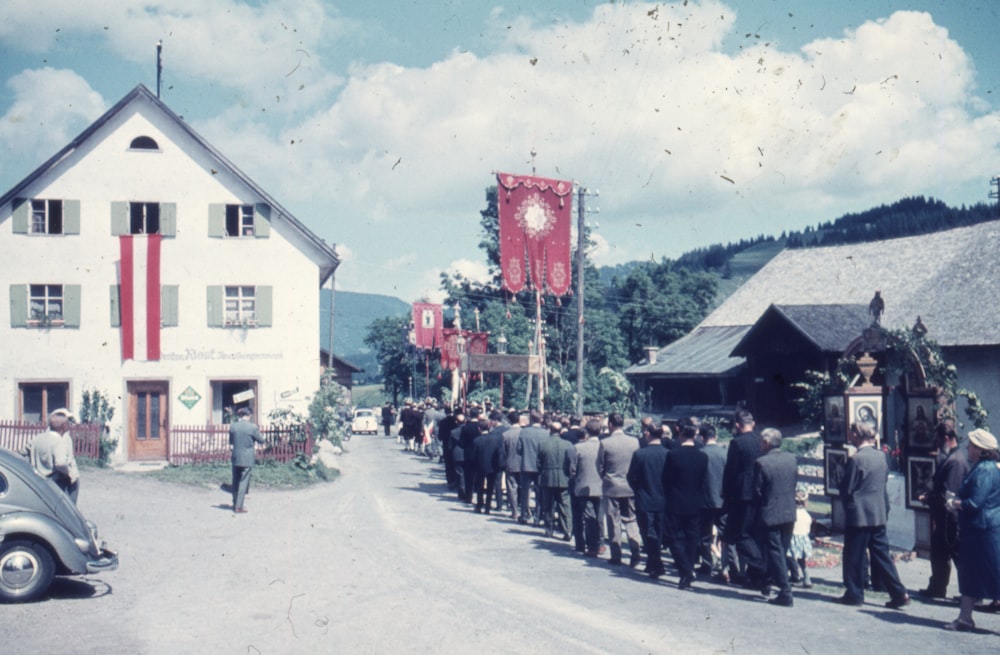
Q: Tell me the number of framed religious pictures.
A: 5